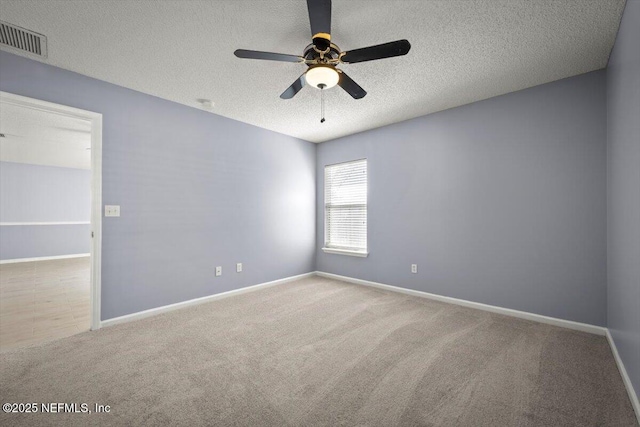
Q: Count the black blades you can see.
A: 5